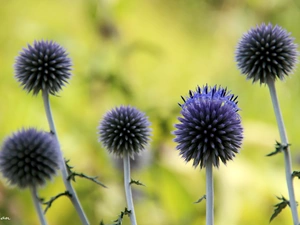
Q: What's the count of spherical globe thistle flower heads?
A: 5